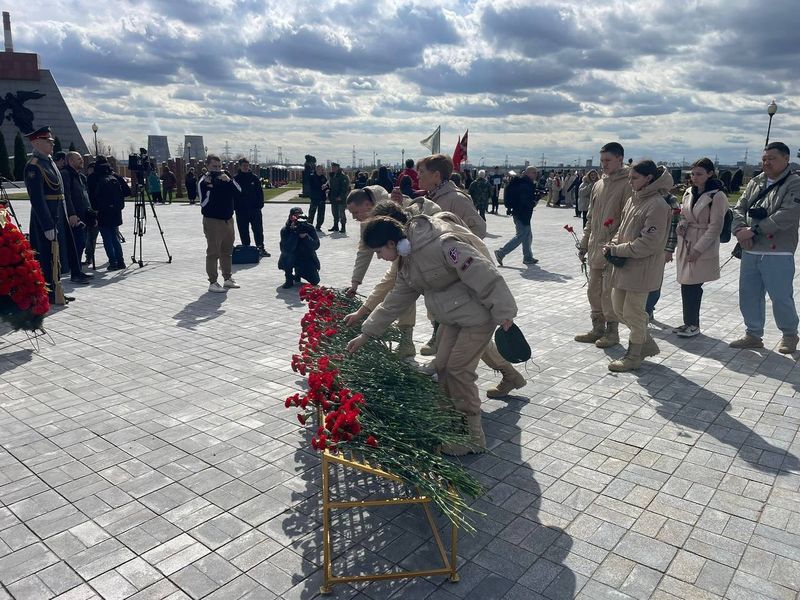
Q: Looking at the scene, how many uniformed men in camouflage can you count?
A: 2